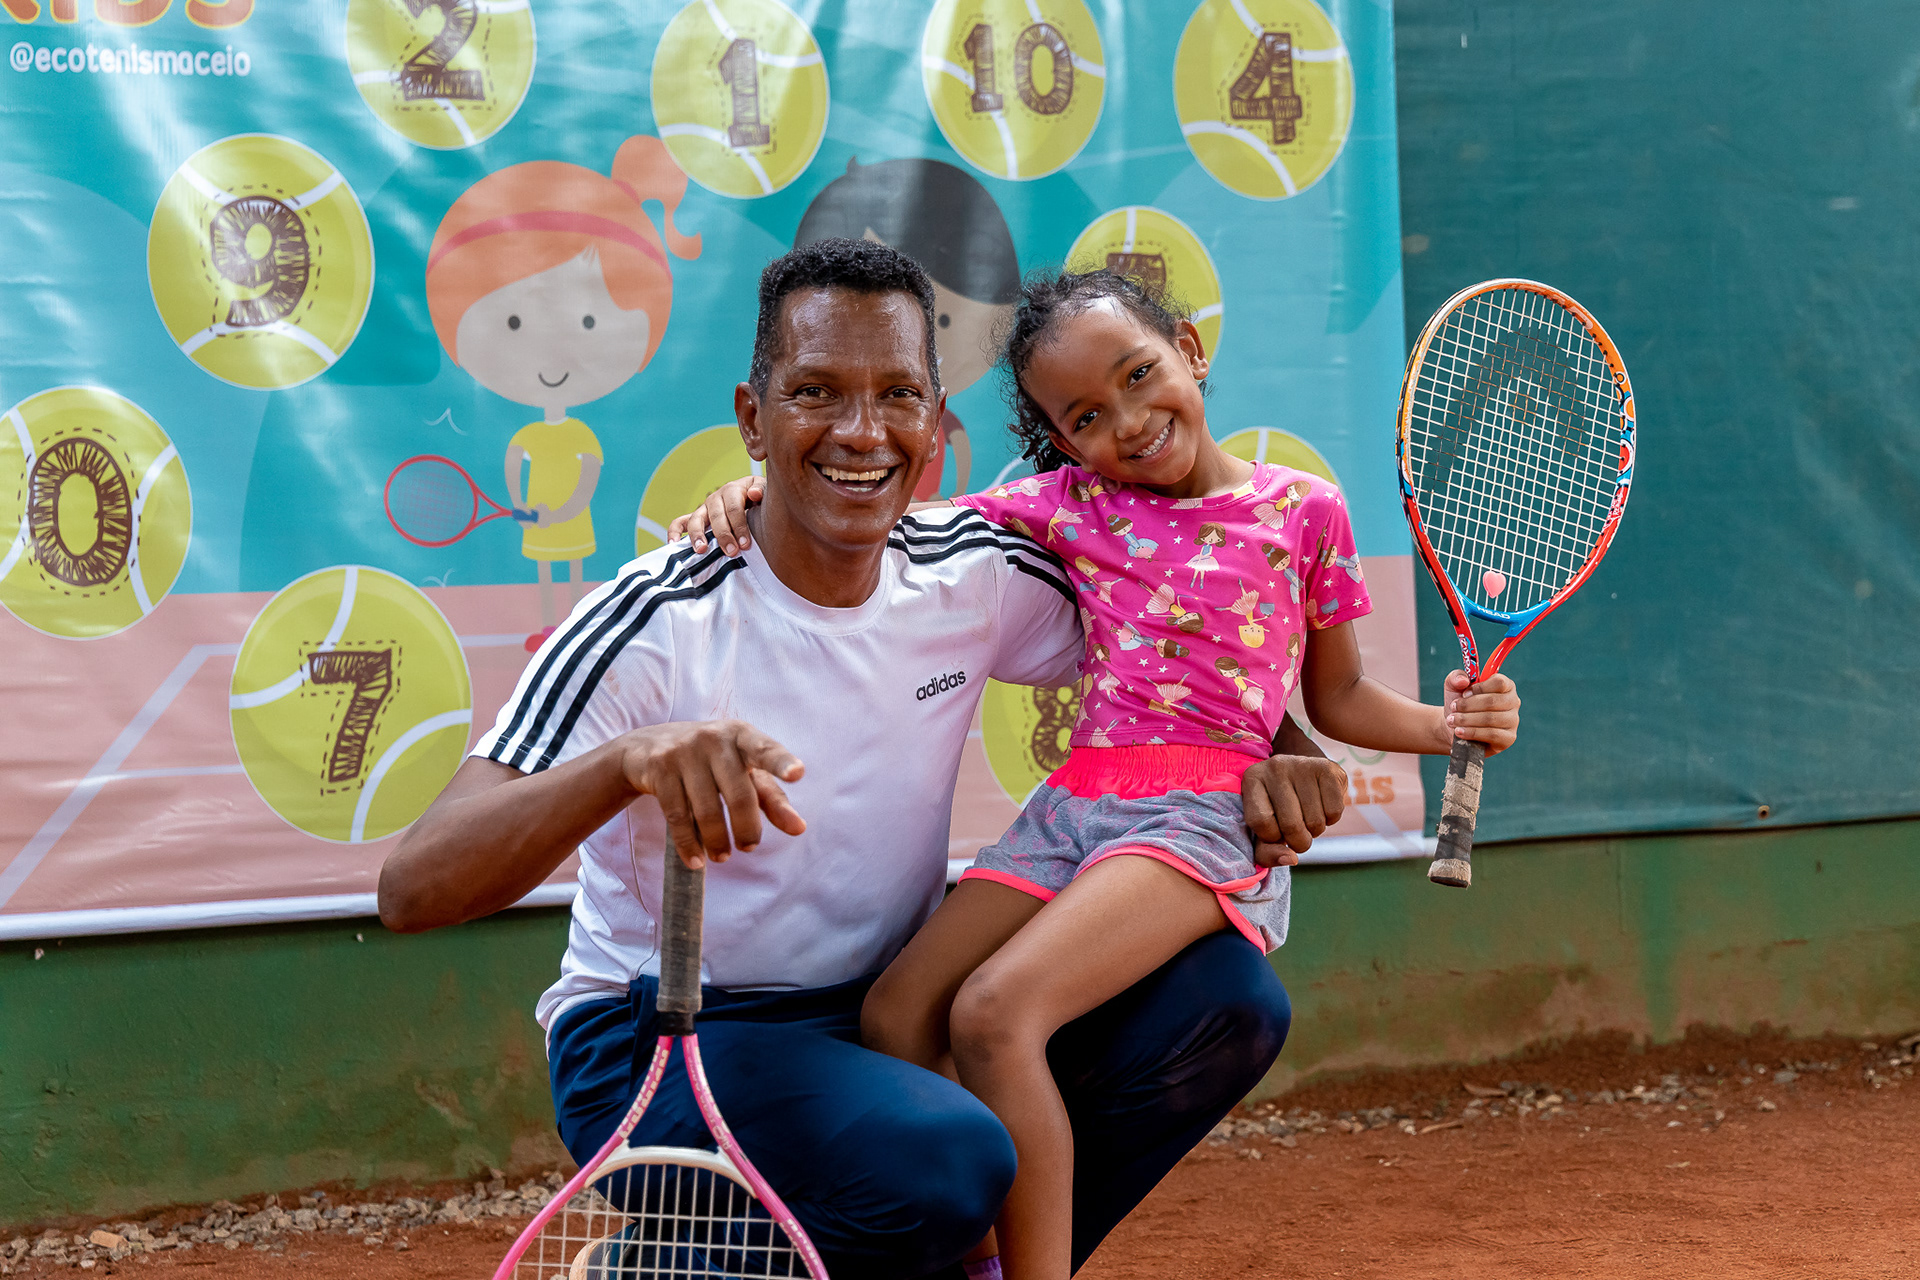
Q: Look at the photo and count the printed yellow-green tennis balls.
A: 11